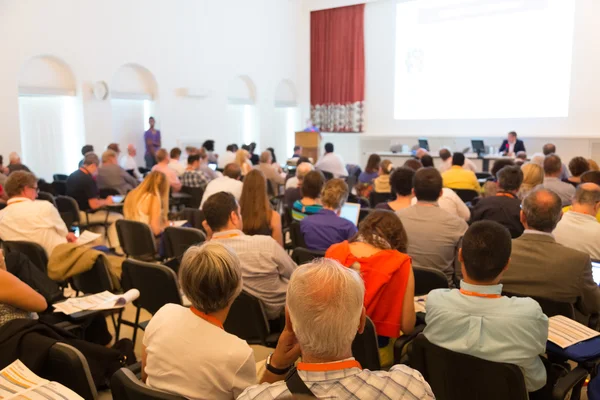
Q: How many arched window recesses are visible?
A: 4